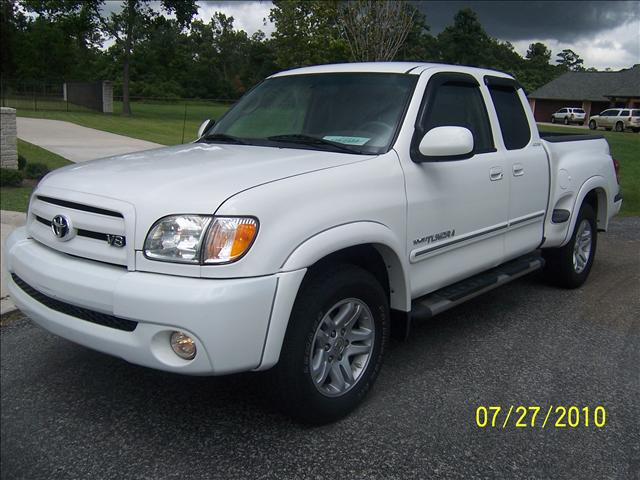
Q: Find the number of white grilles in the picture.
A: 1